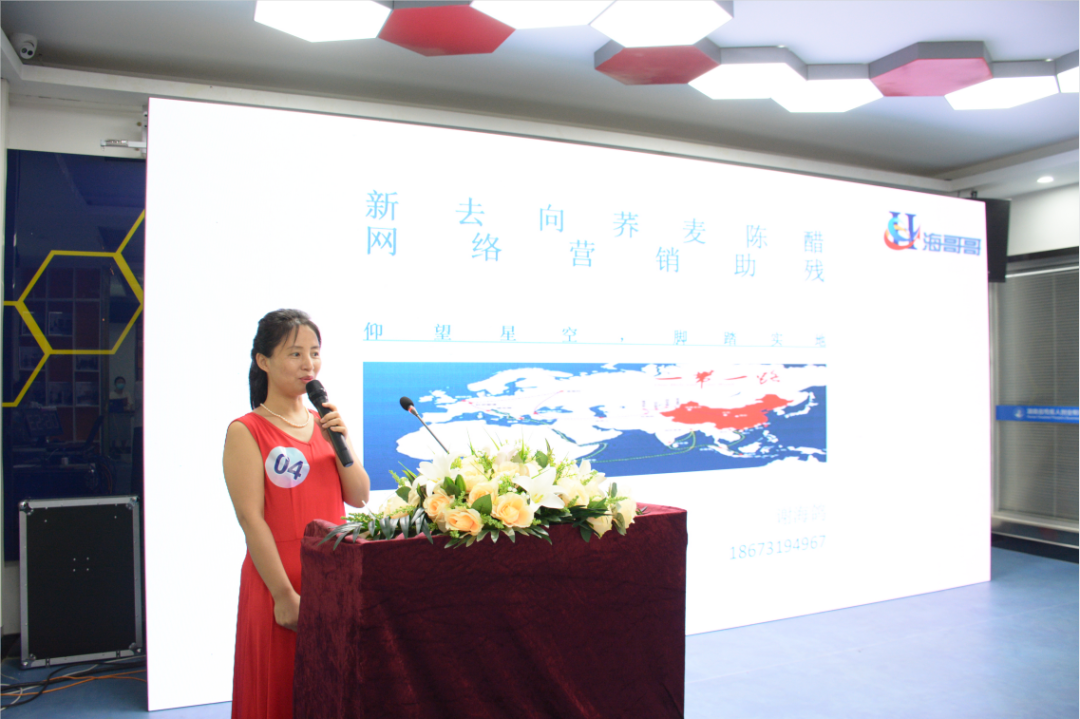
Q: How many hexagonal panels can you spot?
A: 10